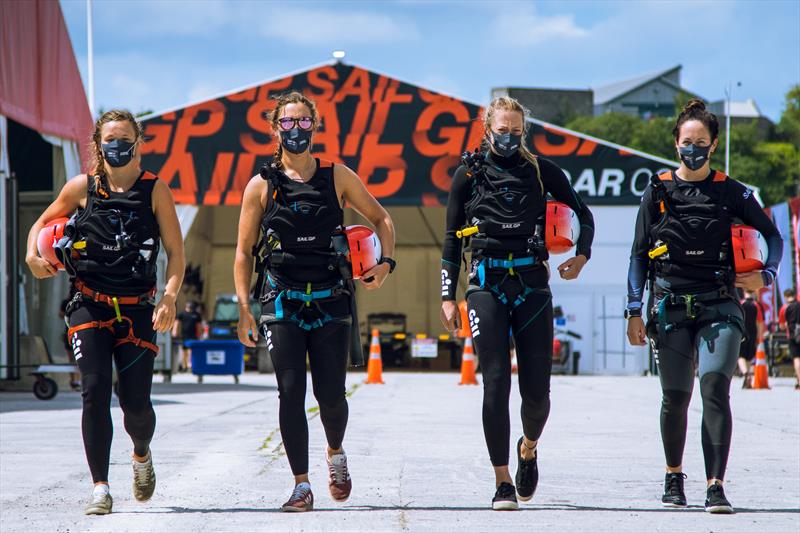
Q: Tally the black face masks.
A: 4